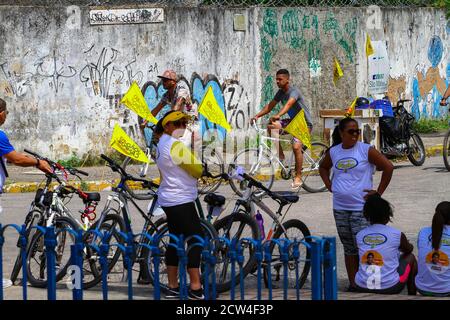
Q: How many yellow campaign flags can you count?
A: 7